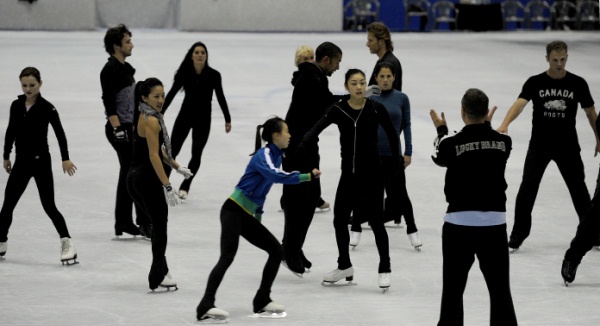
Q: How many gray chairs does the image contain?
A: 8